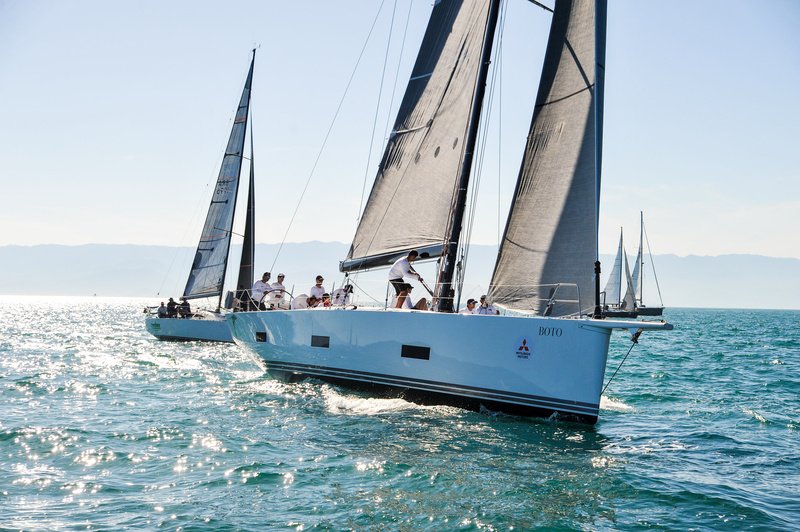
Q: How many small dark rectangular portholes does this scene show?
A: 3